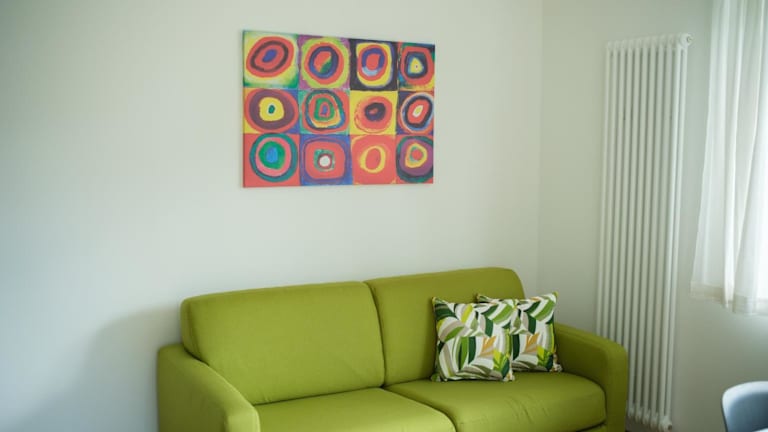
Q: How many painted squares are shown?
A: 12